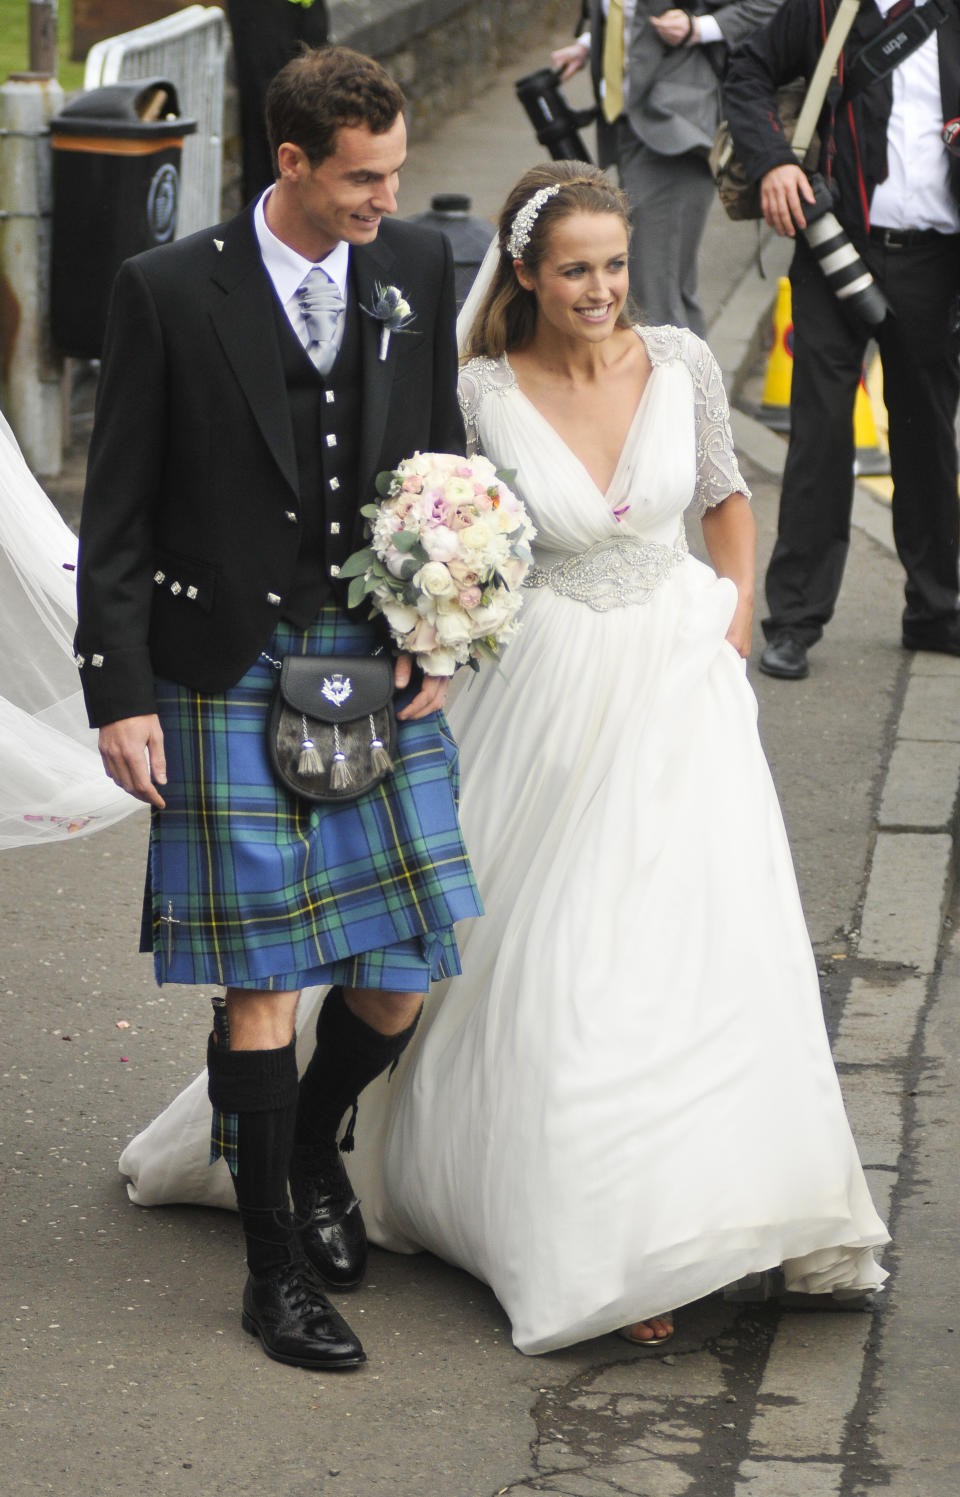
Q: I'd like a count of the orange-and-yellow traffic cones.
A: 2